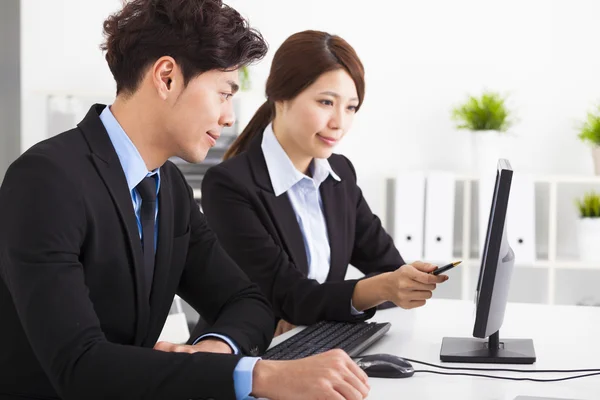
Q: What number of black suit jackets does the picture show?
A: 2